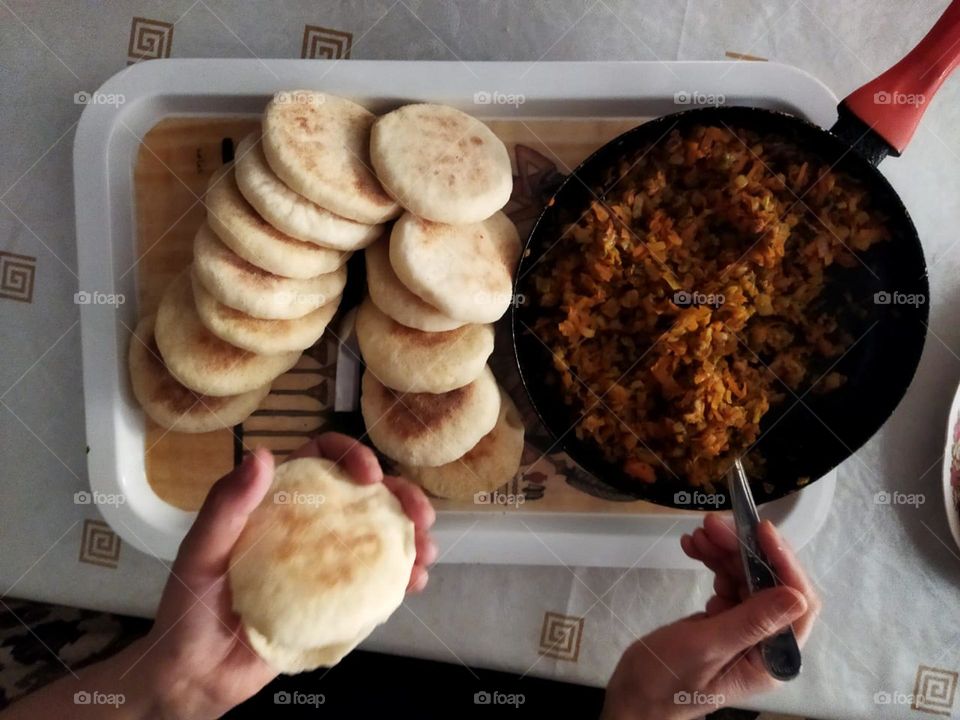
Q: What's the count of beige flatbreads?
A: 14